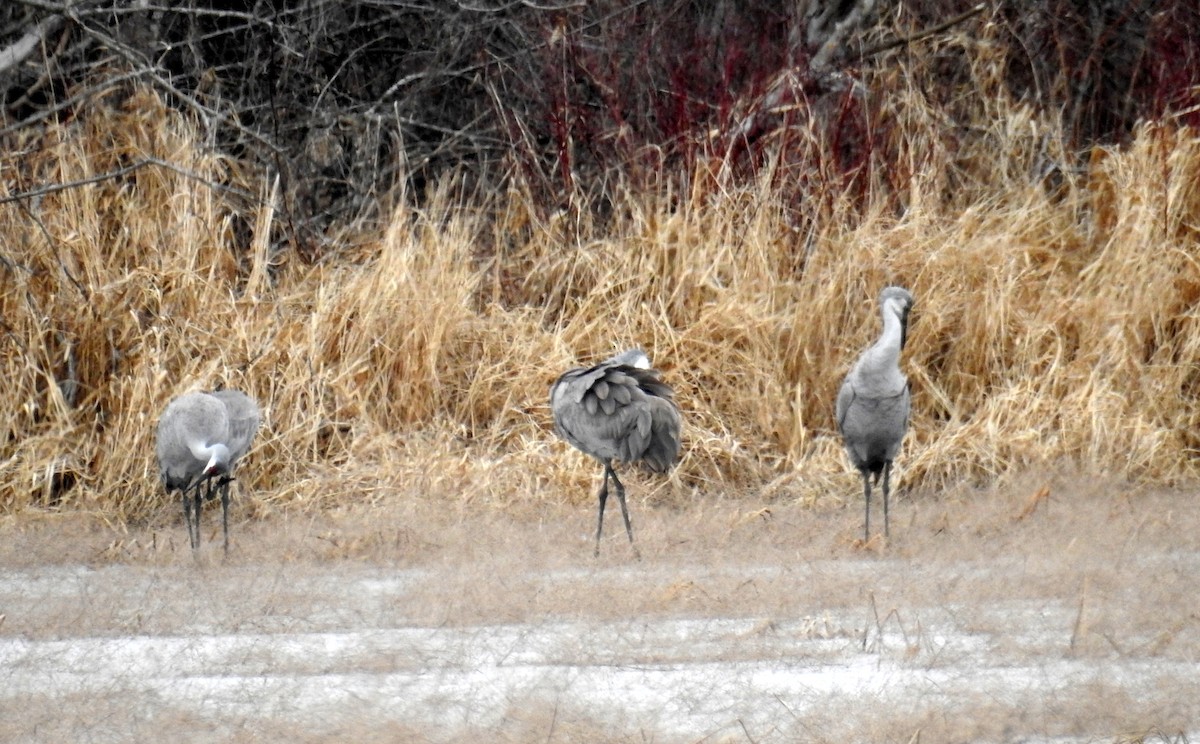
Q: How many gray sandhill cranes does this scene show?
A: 4